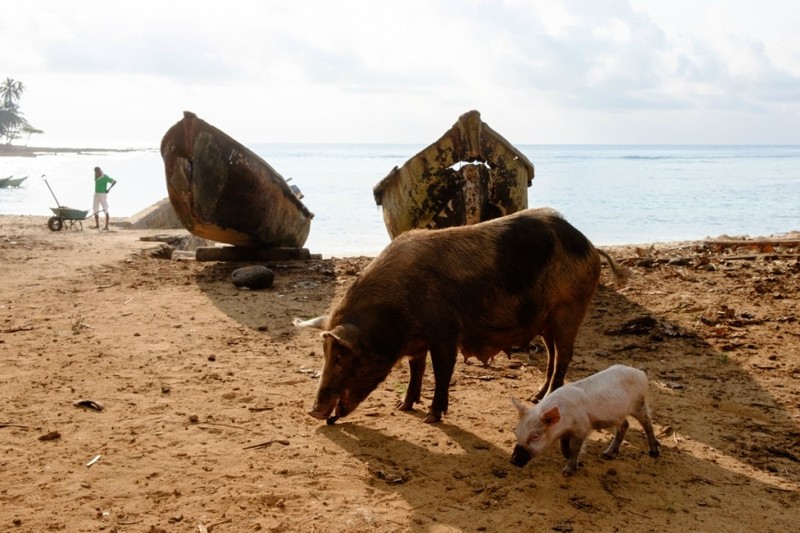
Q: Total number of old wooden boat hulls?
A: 2